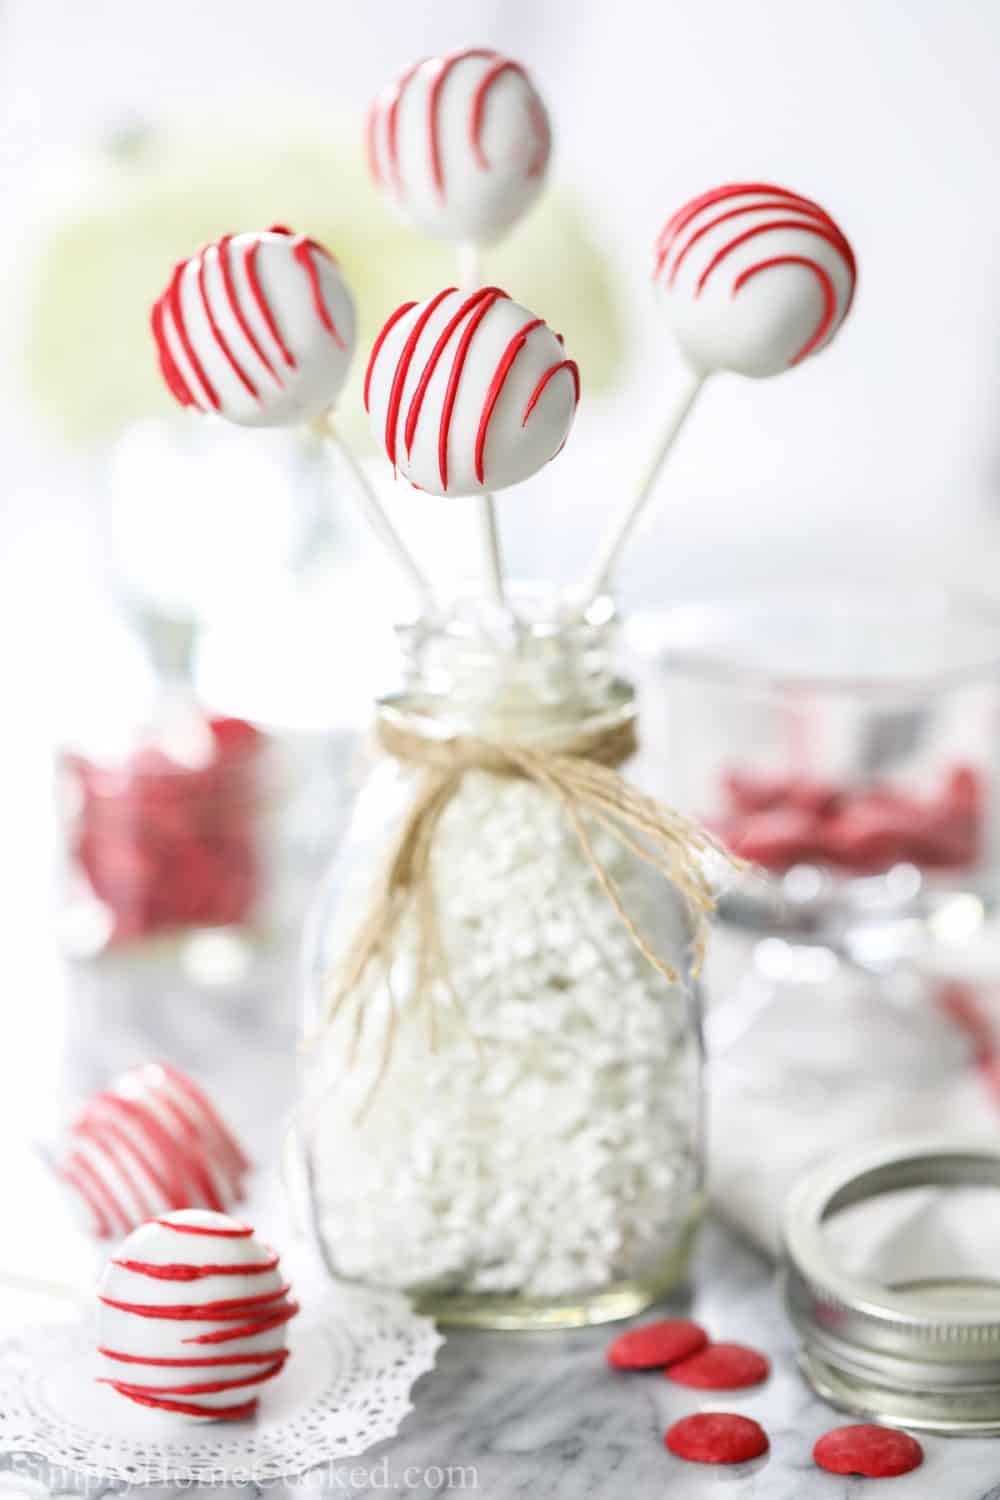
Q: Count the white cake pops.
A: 6